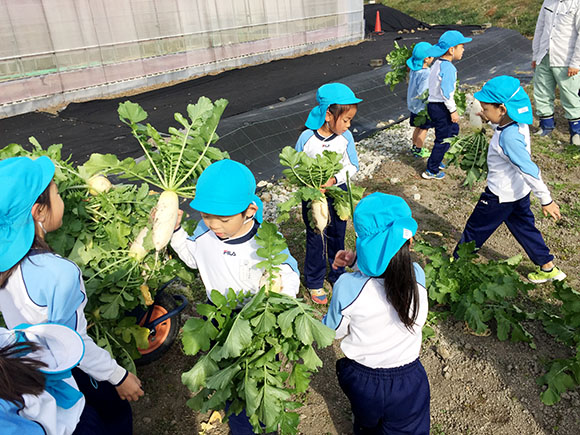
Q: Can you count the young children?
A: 8